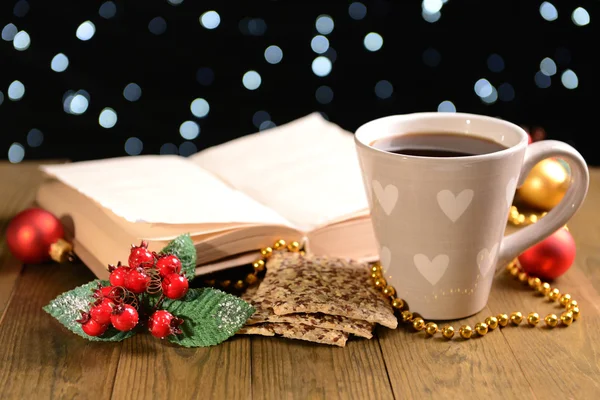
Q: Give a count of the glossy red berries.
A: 10